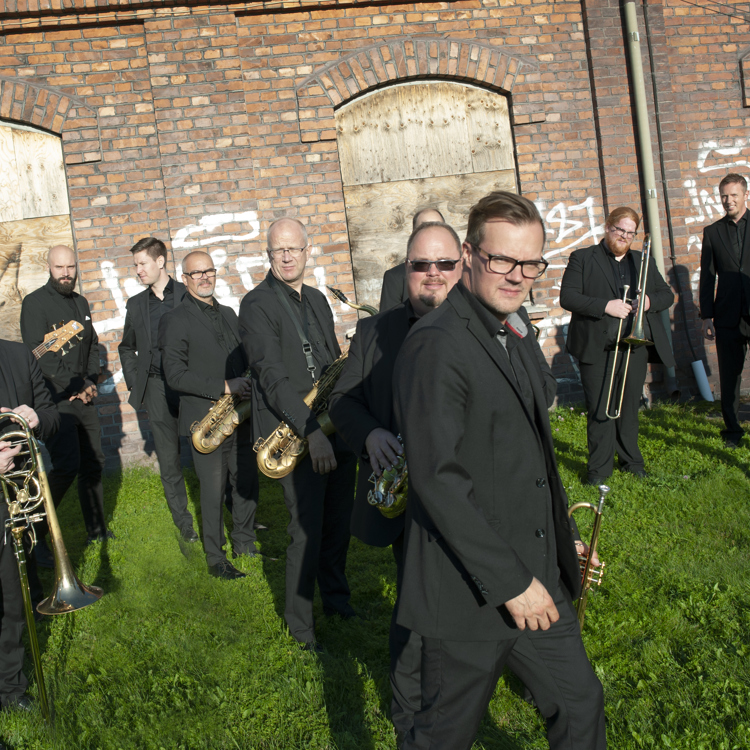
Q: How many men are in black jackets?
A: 10